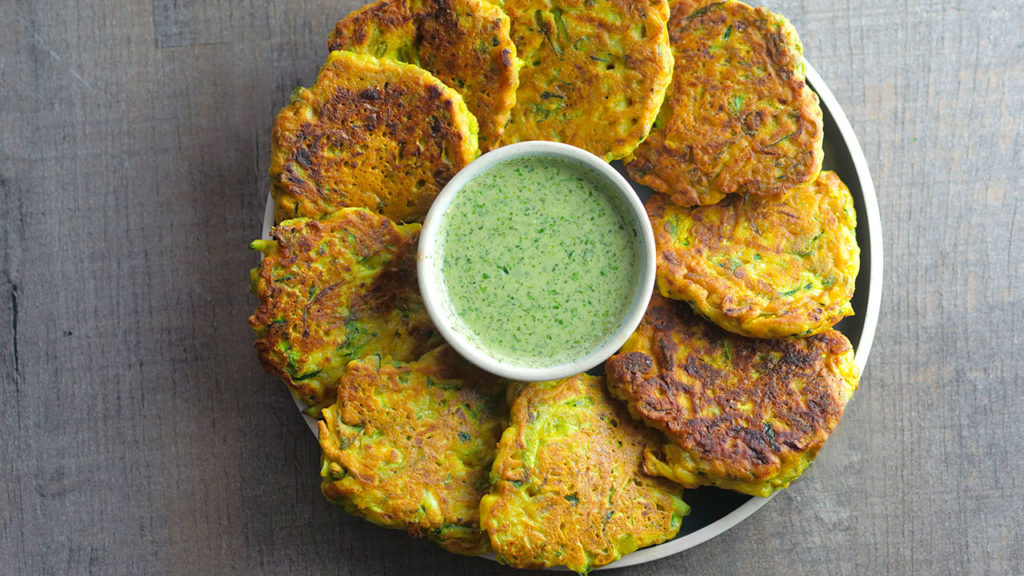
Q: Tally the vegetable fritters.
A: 9